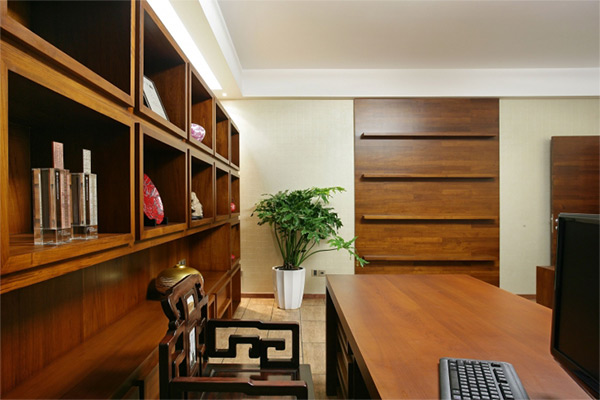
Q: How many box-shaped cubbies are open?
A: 11